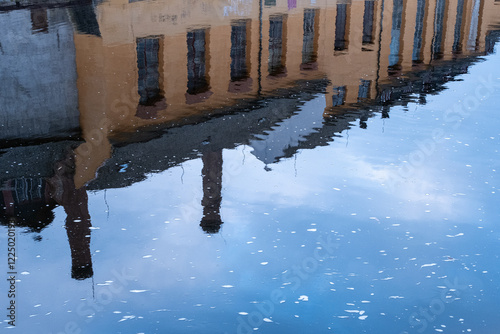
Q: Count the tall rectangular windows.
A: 12